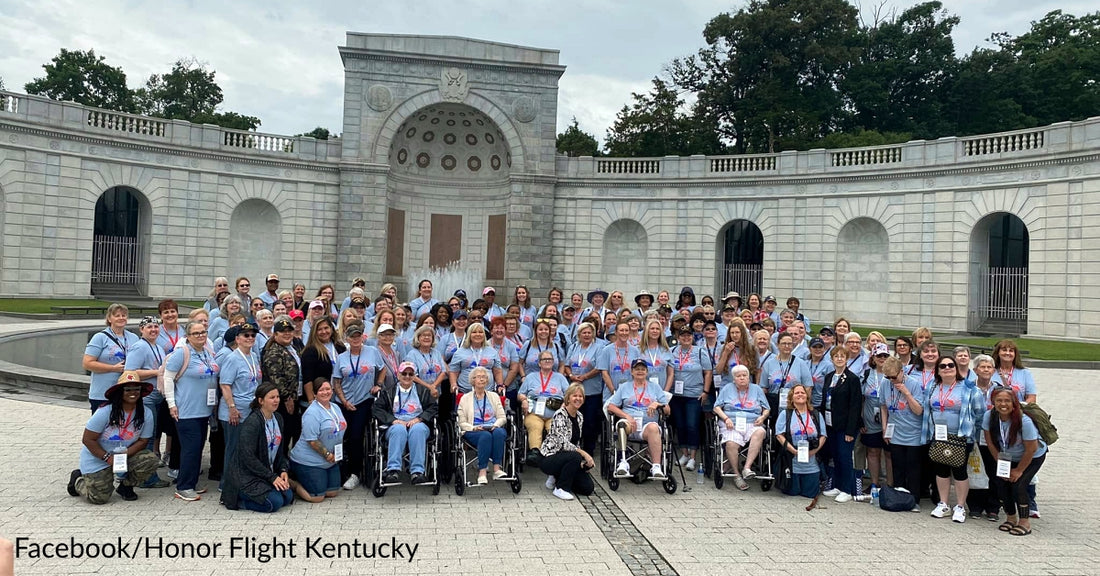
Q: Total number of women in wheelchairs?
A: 5